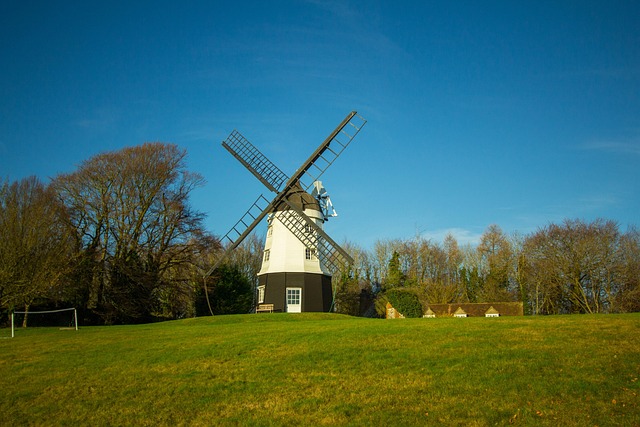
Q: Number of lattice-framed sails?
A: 4